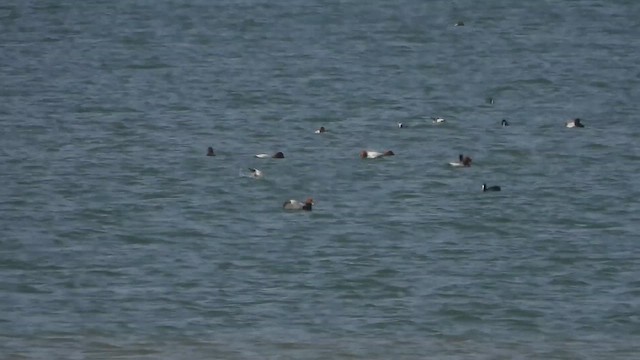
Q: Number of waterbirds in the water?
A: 14